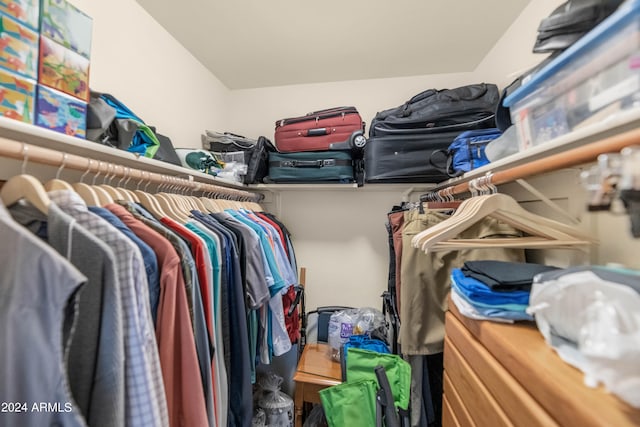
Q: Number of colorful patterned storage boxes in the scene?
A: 6